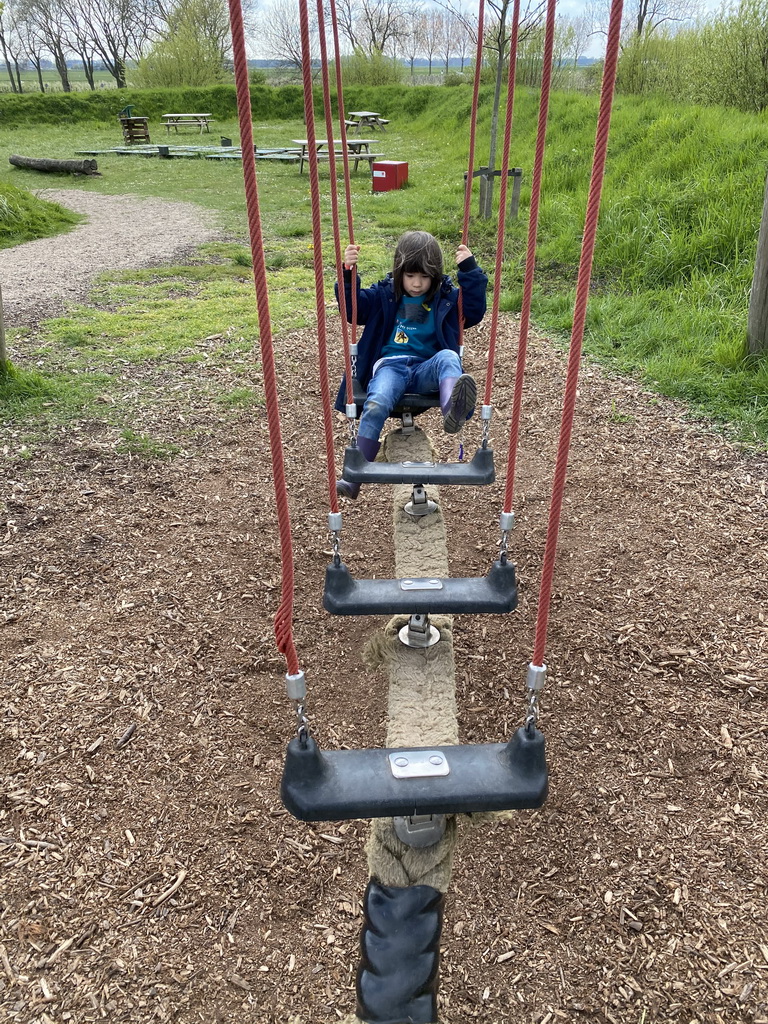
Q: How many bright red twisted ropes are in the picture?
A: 8